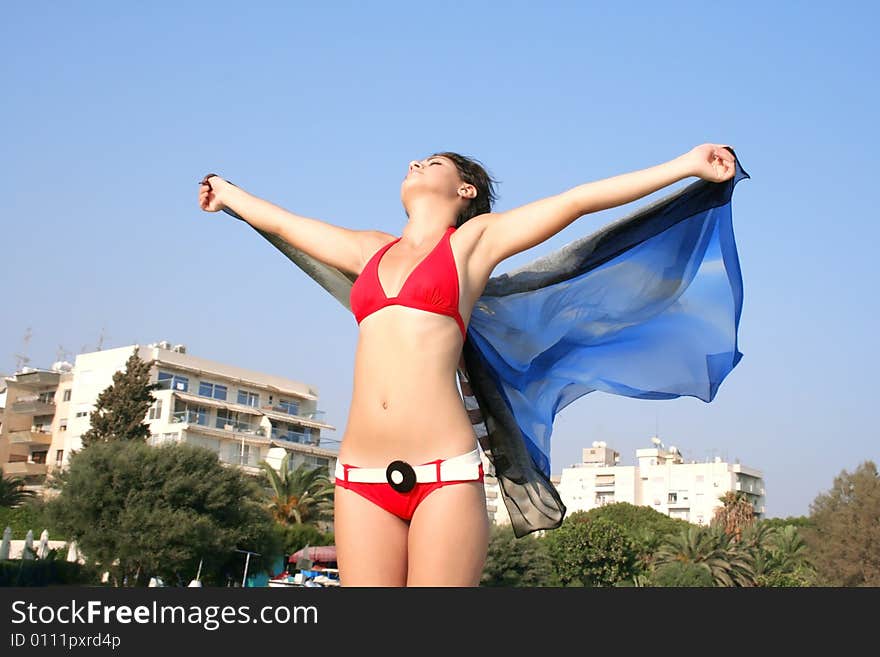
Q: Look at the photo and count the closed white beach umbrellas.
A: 4